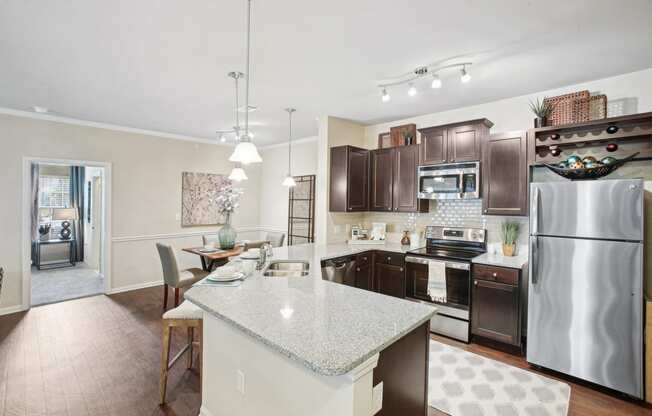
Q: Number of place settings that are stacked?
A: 2